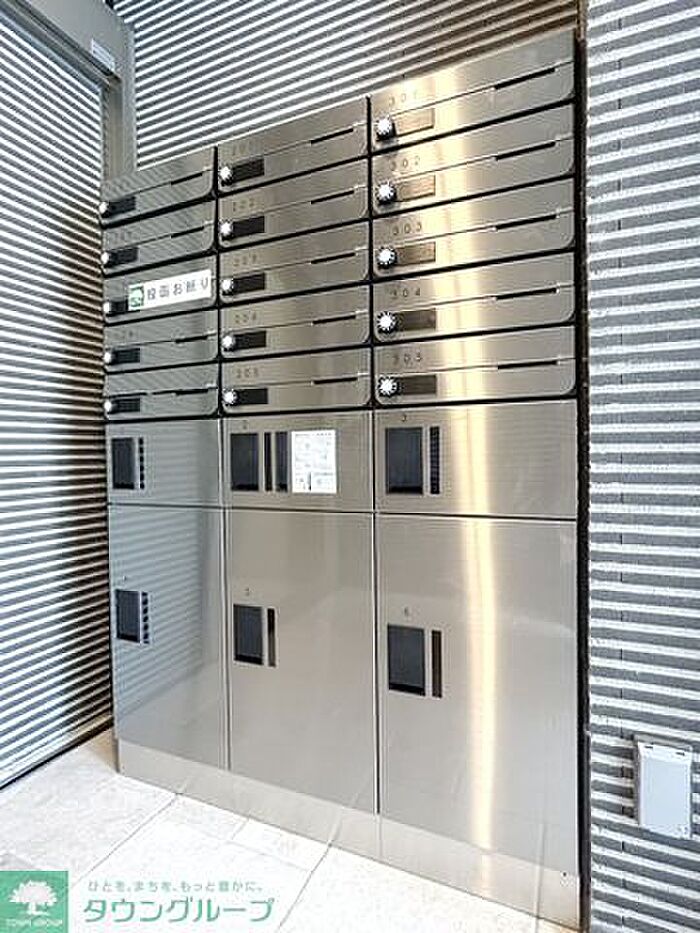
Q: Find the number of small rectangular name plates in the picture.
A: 15